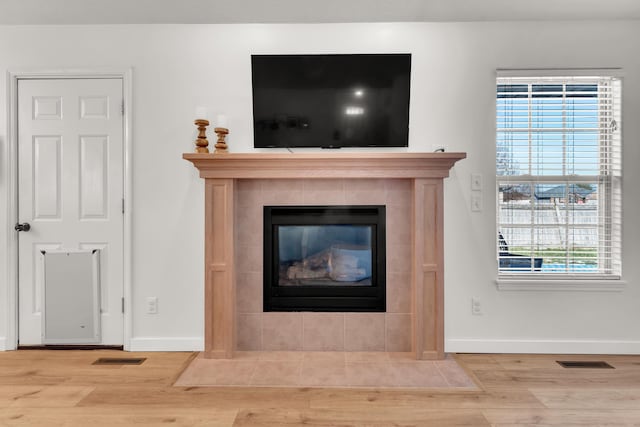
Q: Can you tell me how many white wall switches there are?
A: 2